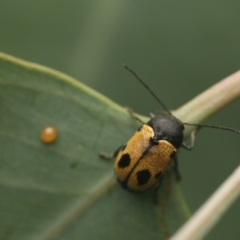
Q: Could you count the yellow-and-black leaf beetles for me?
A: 1